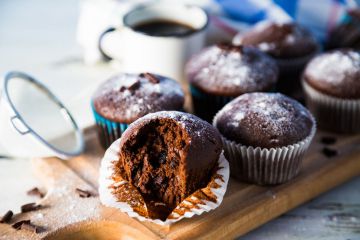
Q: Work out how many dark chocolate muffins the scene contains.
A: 6